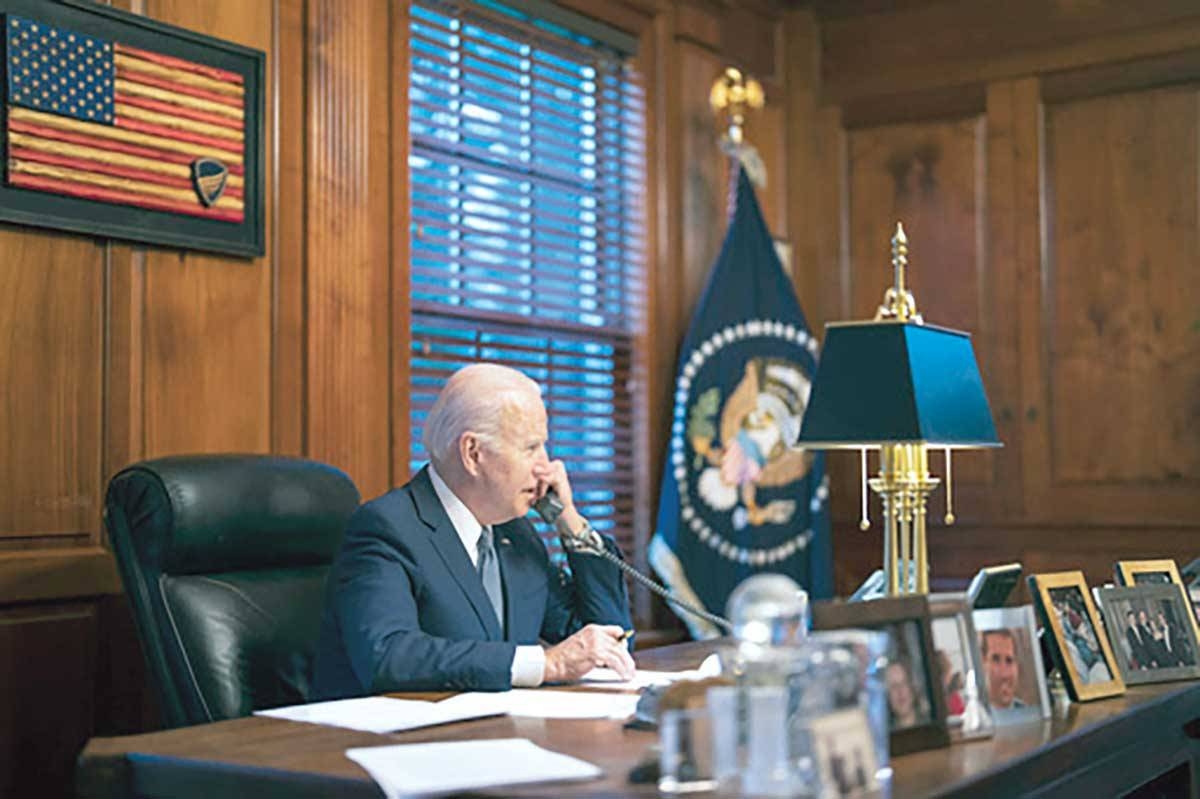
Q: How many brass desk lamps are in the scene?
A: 1